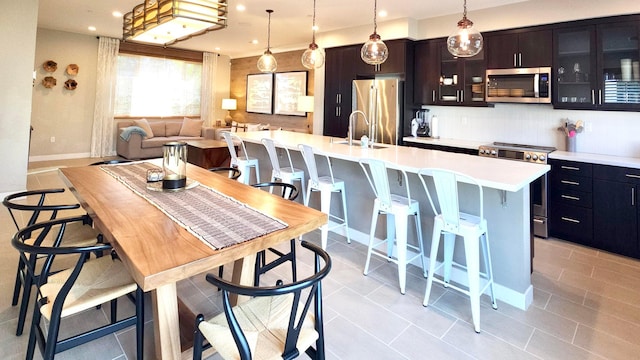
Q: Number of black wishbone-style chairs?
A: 6